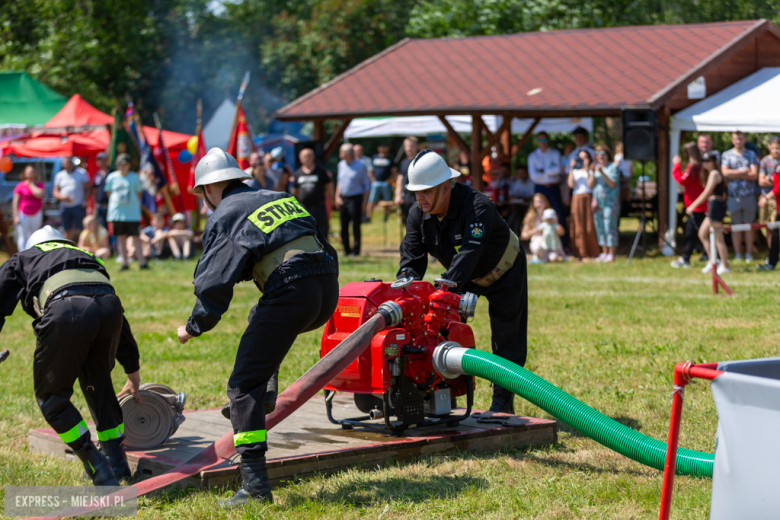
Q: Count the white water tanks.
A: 1